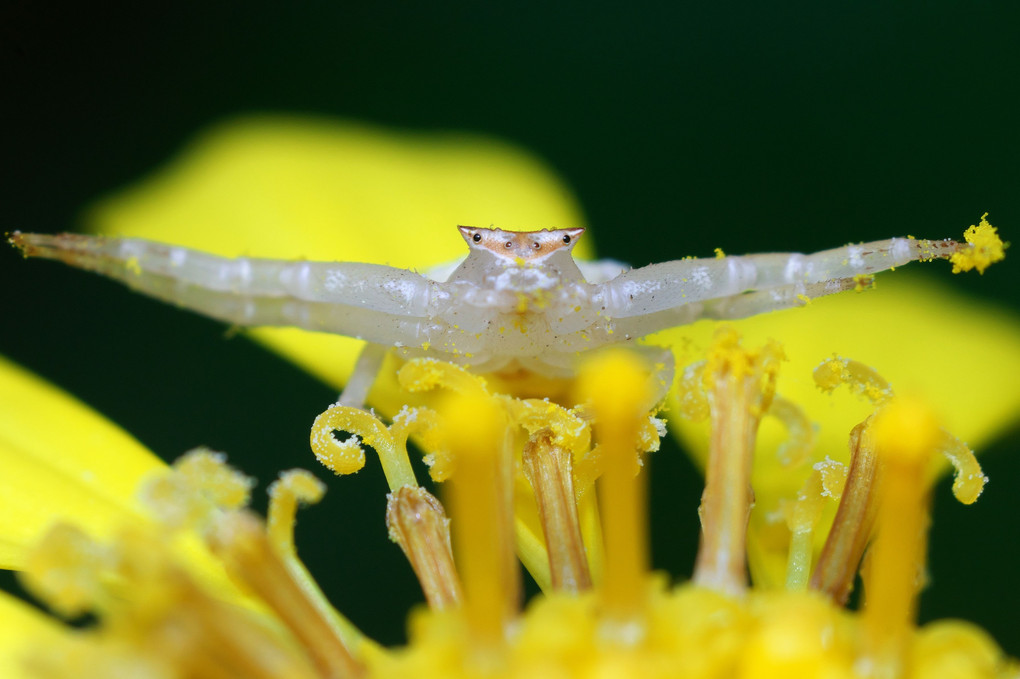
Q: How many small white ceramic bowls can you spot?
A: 0